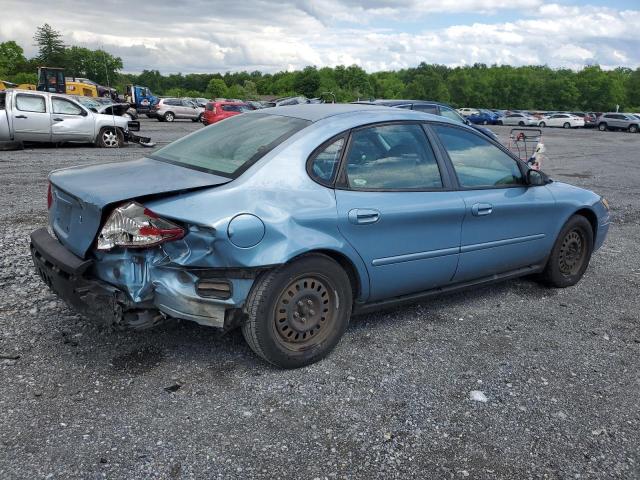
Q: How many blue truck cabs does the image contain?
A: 1